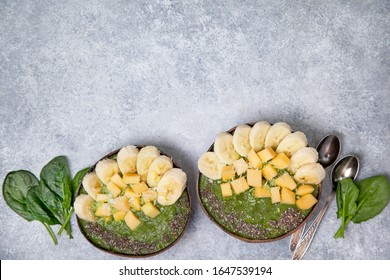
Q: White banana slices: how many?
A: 15